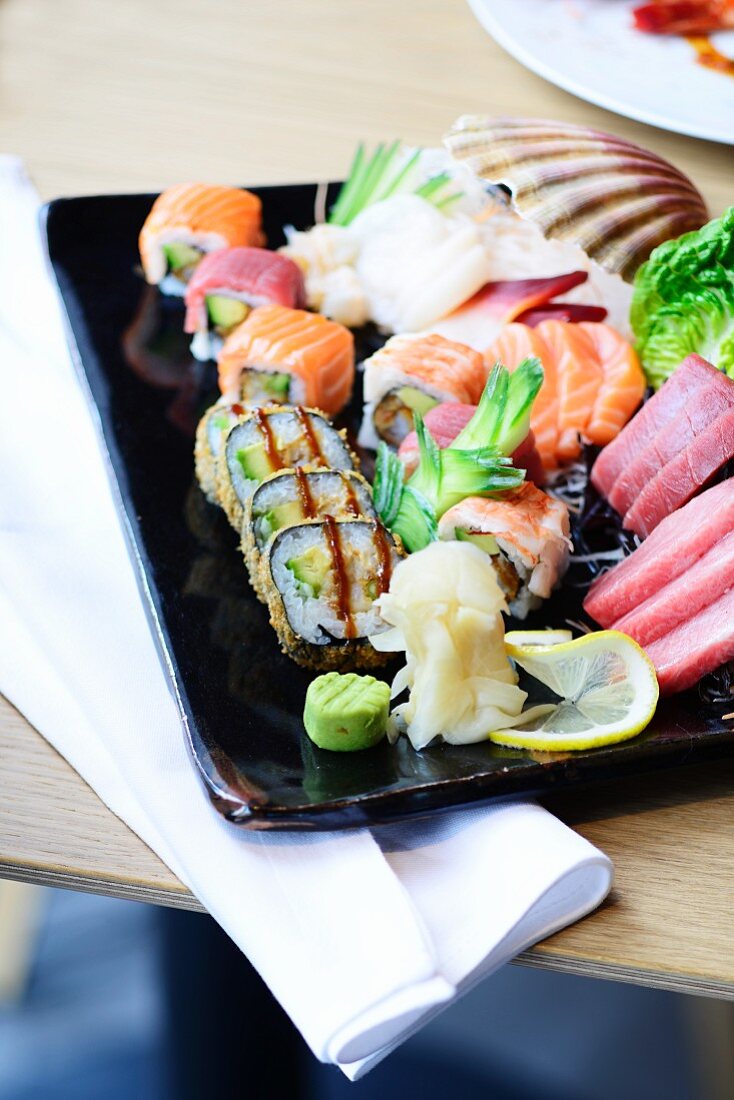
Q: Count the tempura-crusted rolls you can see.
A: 4